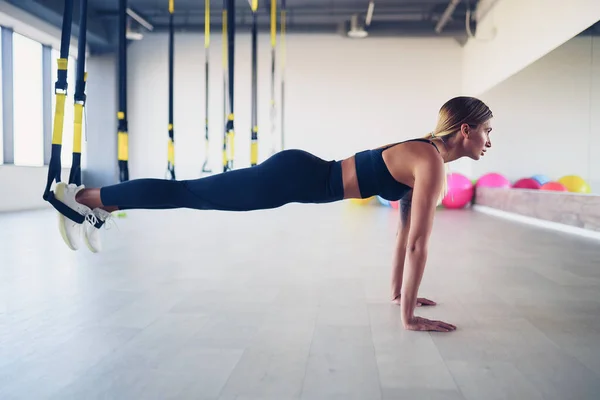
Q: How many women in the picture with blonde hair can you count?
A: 1